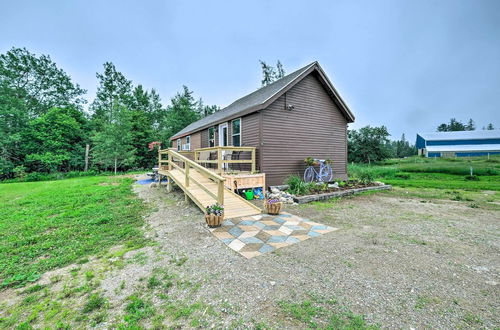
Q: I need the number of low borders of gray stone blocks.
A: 1